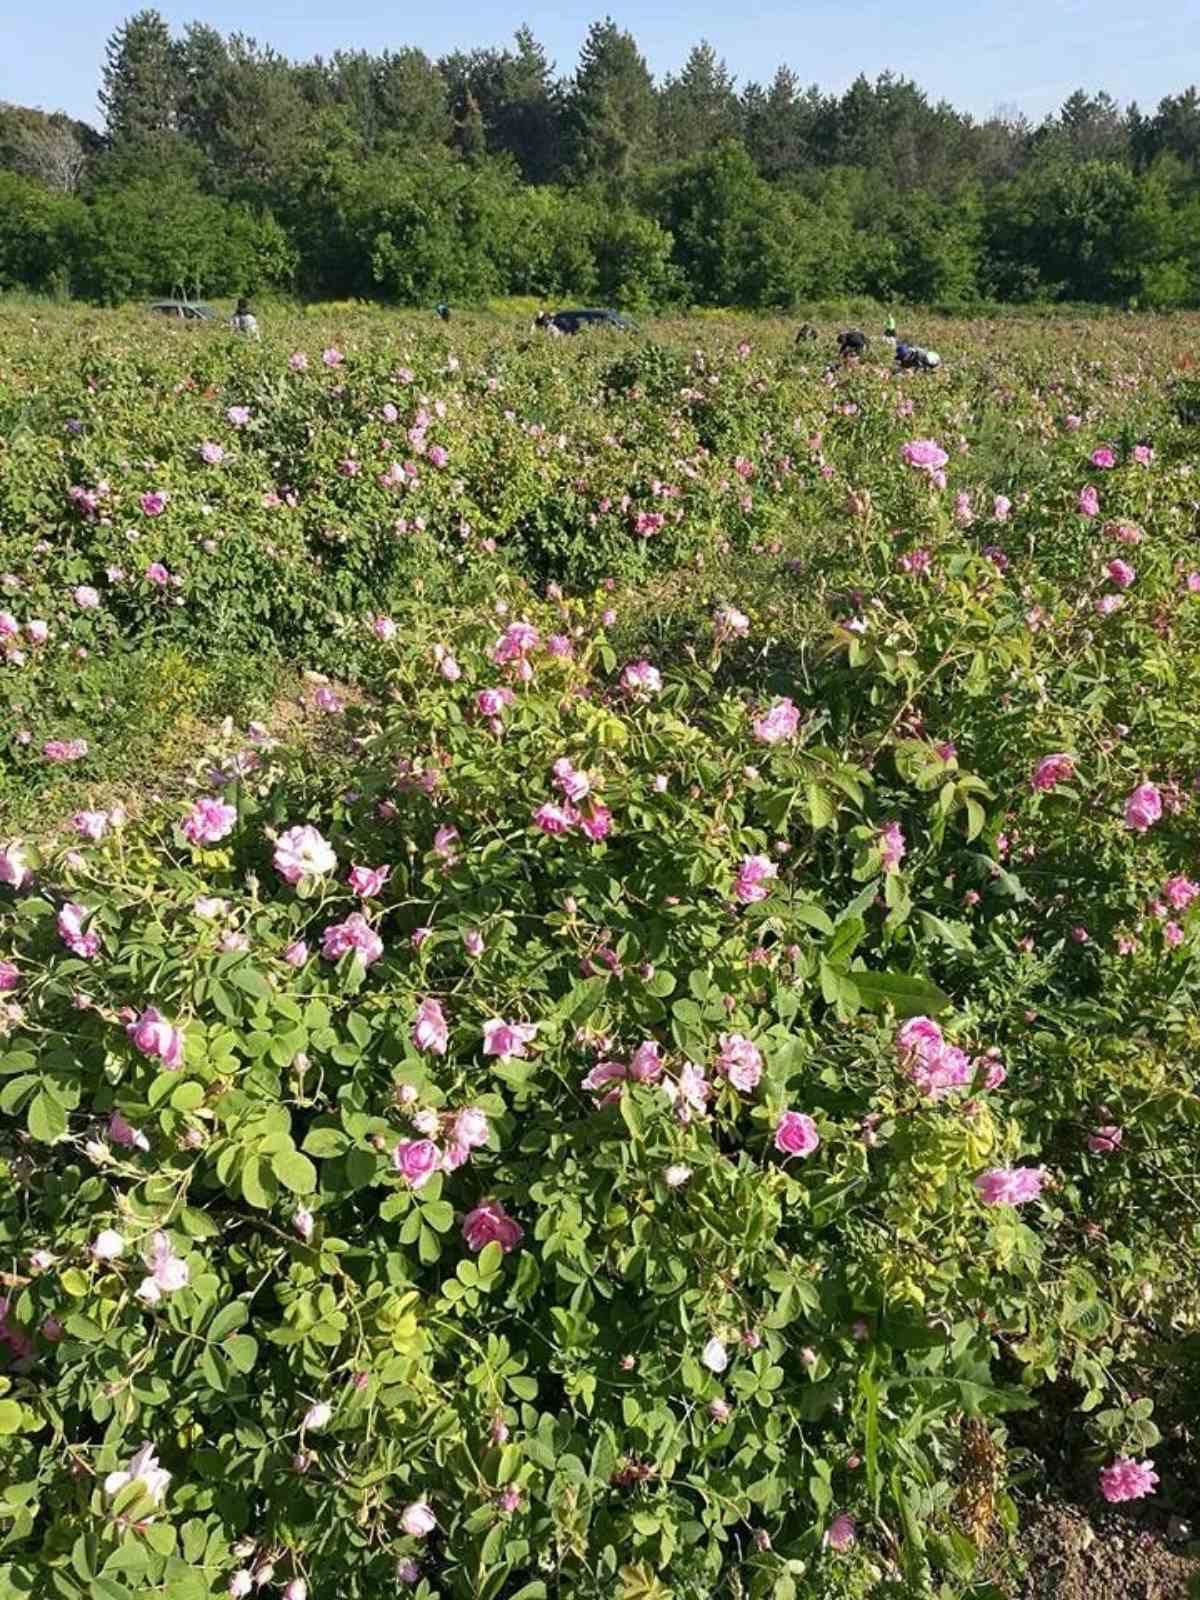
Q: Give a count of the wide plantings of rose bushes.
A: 2